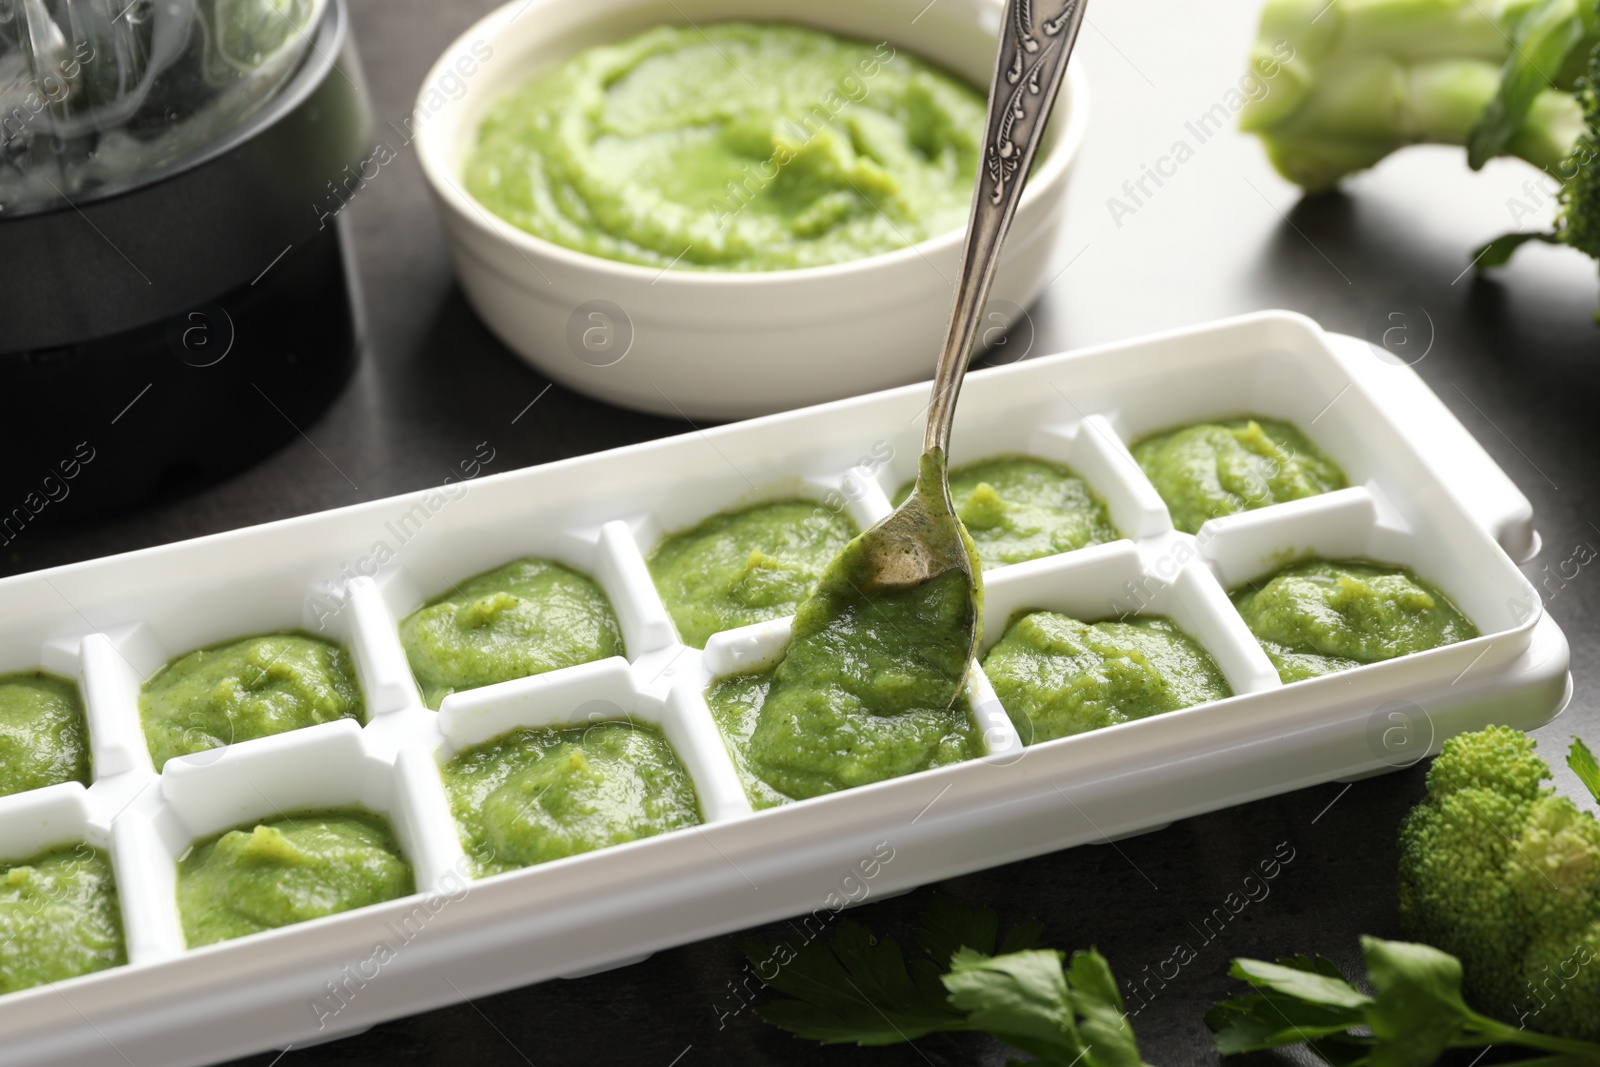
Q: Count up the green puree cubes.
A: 12